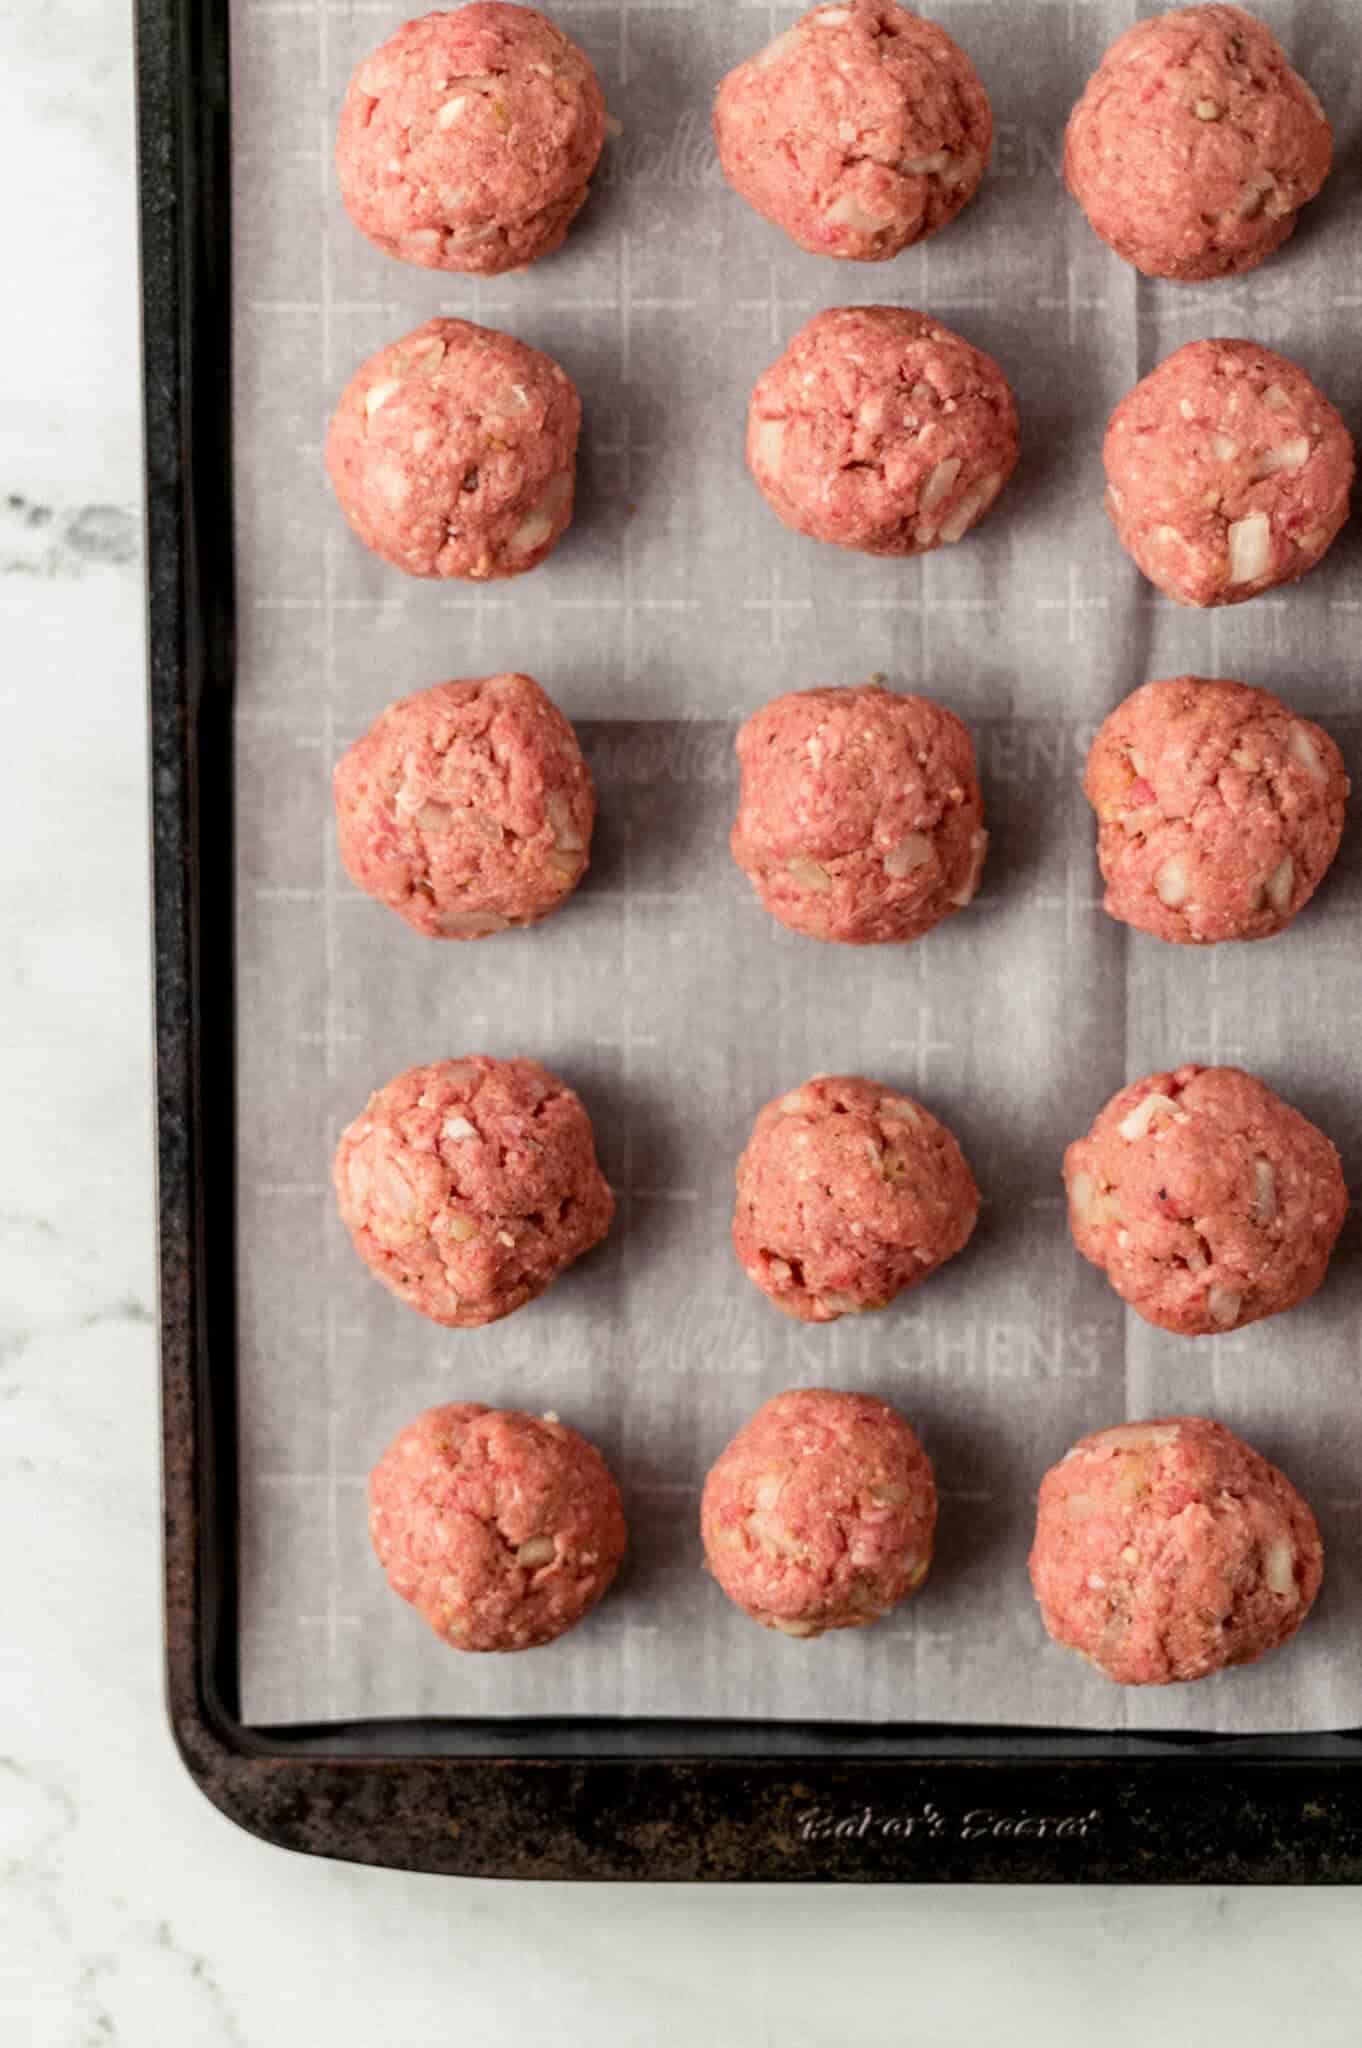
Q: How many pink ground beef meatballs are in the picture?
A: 15